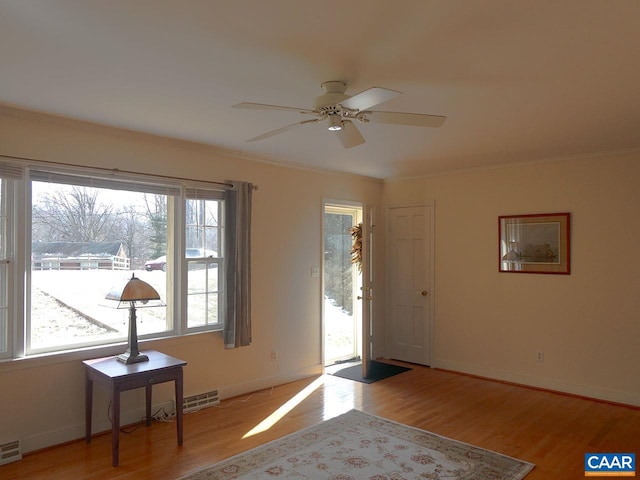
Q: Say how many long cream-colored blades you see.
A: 5